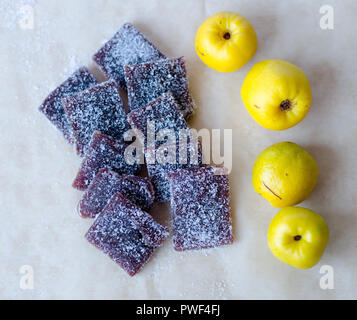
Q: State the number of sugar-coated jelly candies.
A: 10